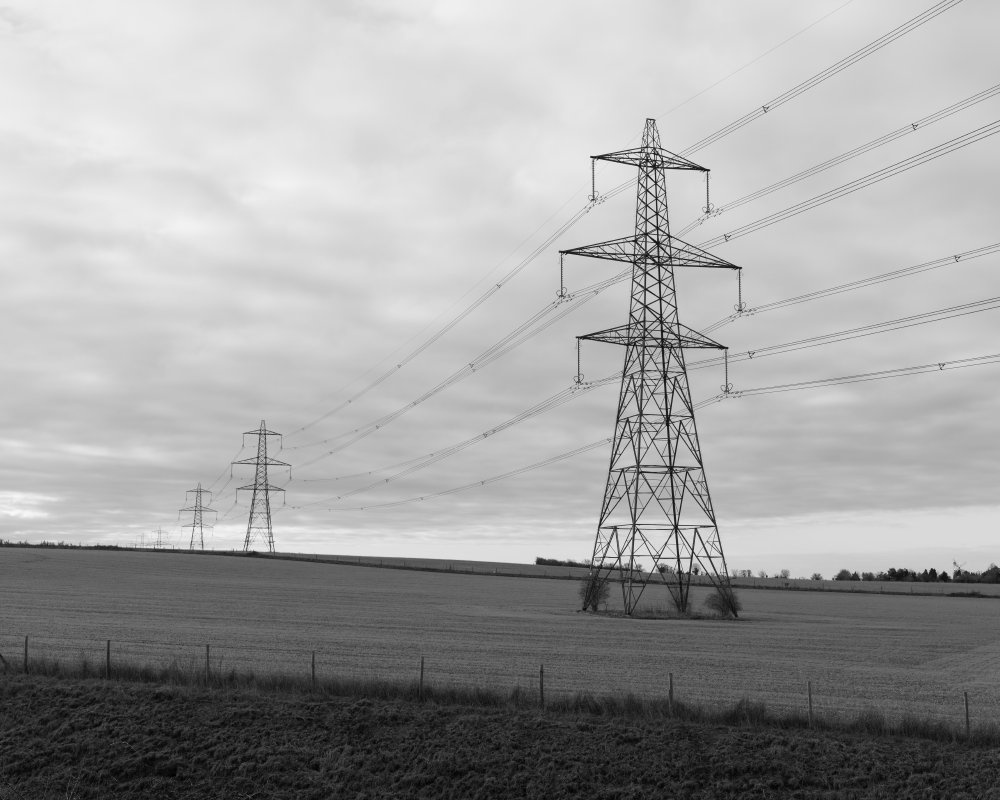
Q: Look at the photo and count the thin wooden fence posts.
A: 9